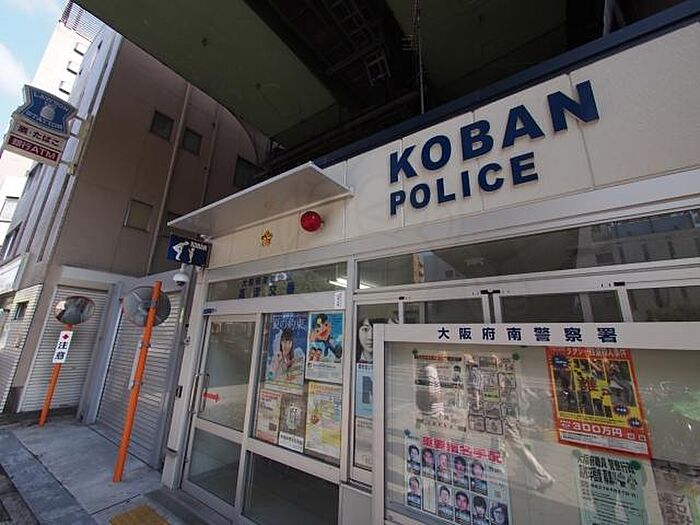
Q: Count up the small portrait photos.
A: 10